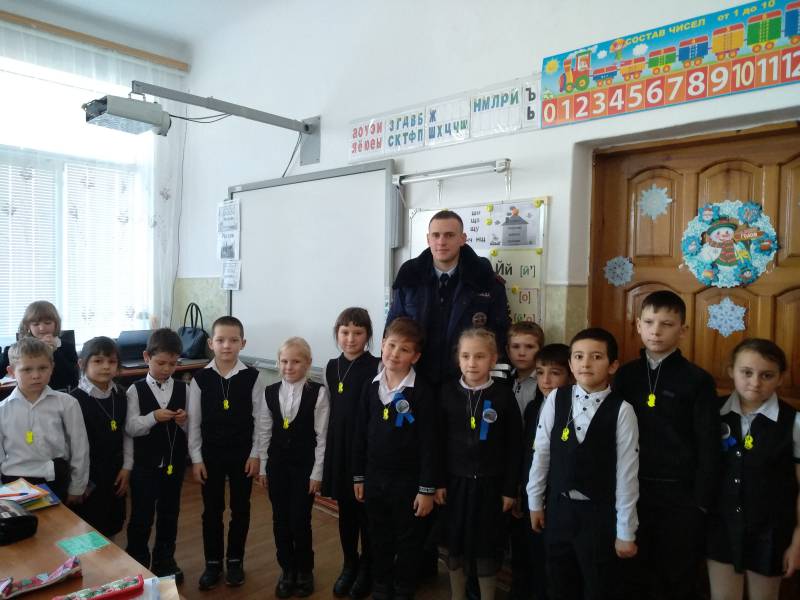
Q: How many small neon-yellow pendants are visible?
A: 11